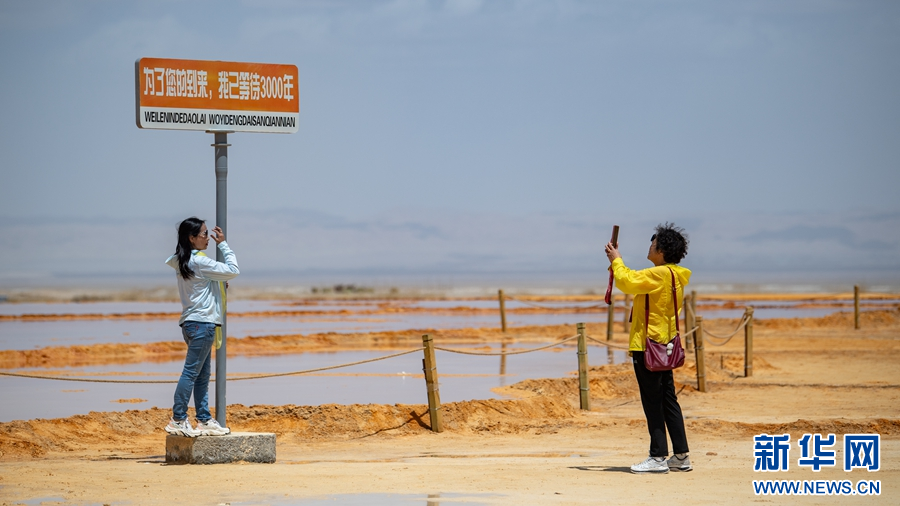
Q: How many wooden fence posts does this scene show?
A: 10